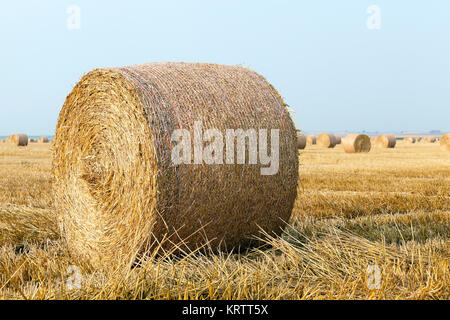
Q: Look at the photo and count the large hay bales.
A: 1